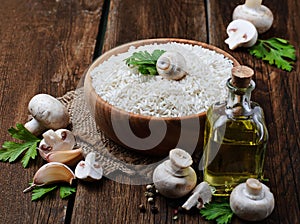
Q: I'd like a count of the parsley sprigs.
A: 5